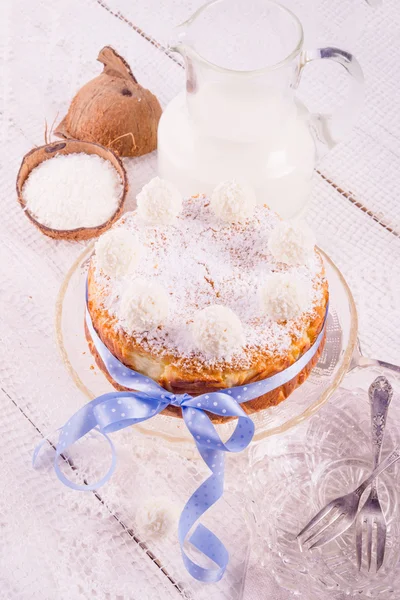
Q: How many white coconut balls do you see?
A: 8